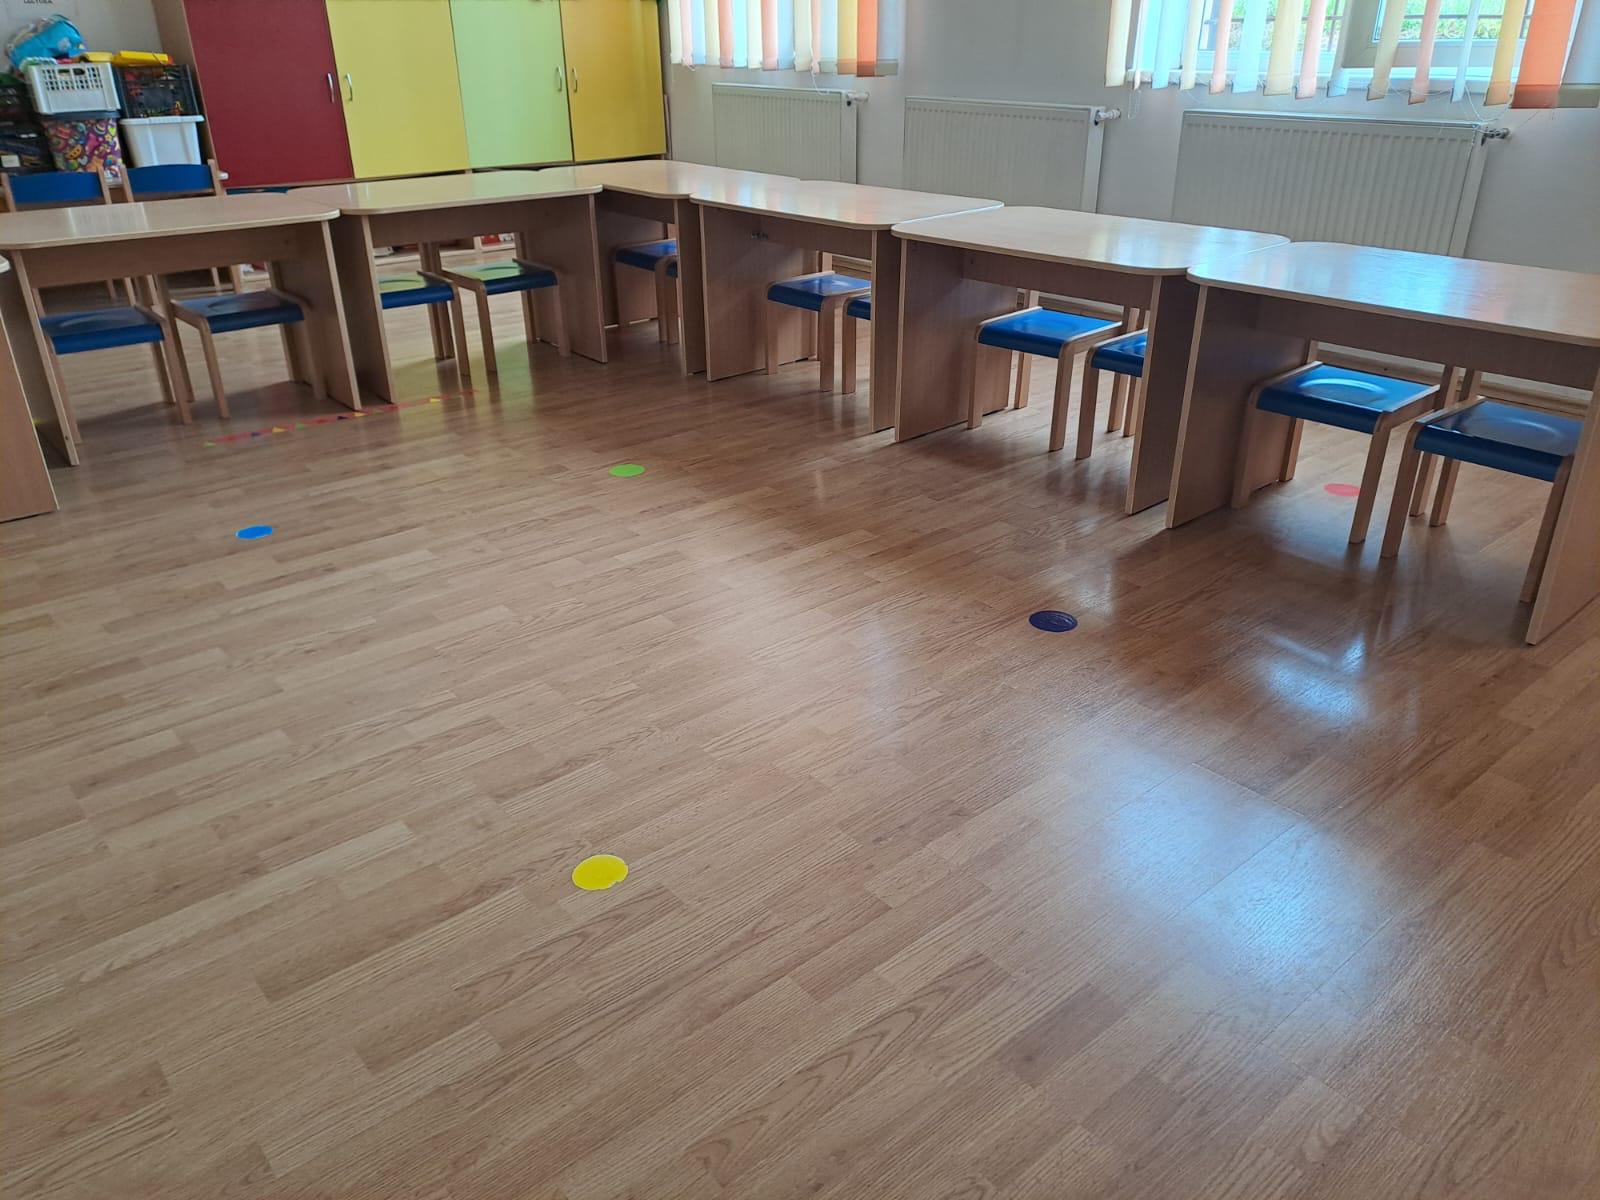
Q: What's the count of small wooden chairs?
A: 14